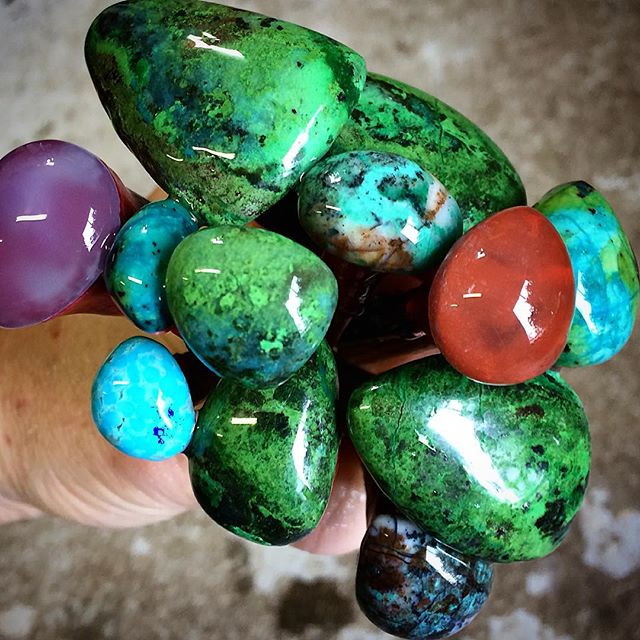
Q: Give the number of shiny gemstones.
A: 12